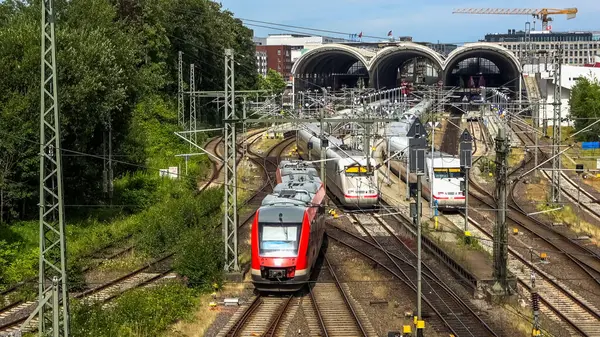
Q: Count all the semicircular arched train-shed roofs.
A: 3